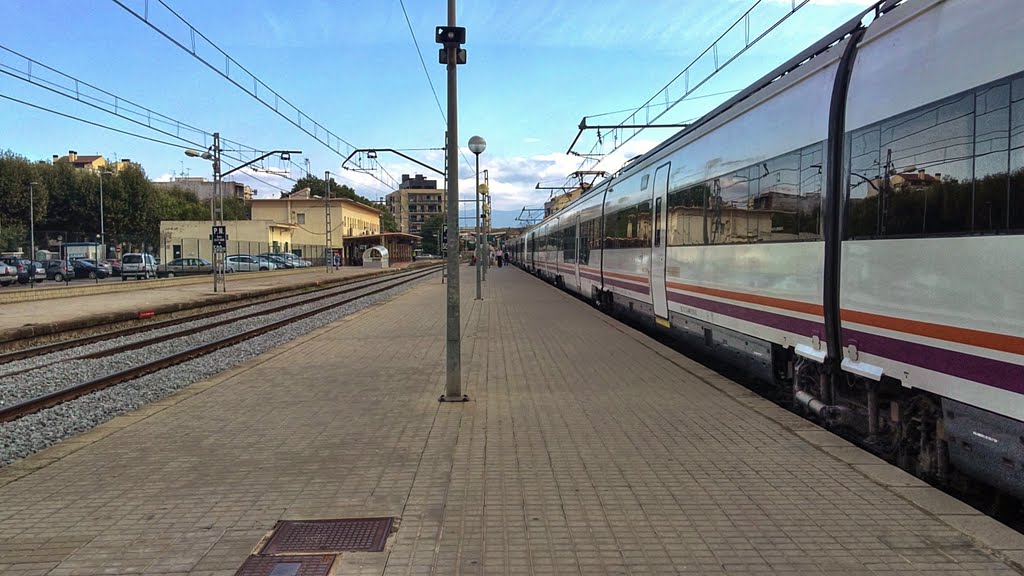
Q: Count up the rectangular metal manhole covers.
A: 2